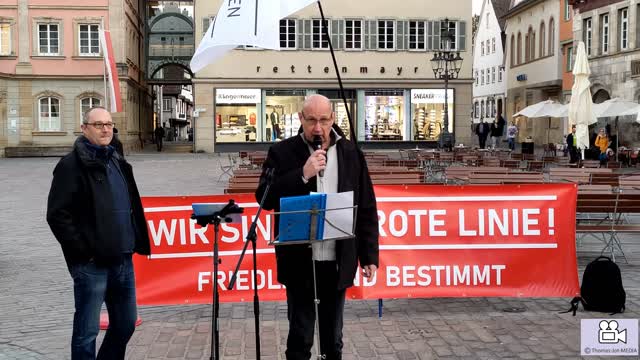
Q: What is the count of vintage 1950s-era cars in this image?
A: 0